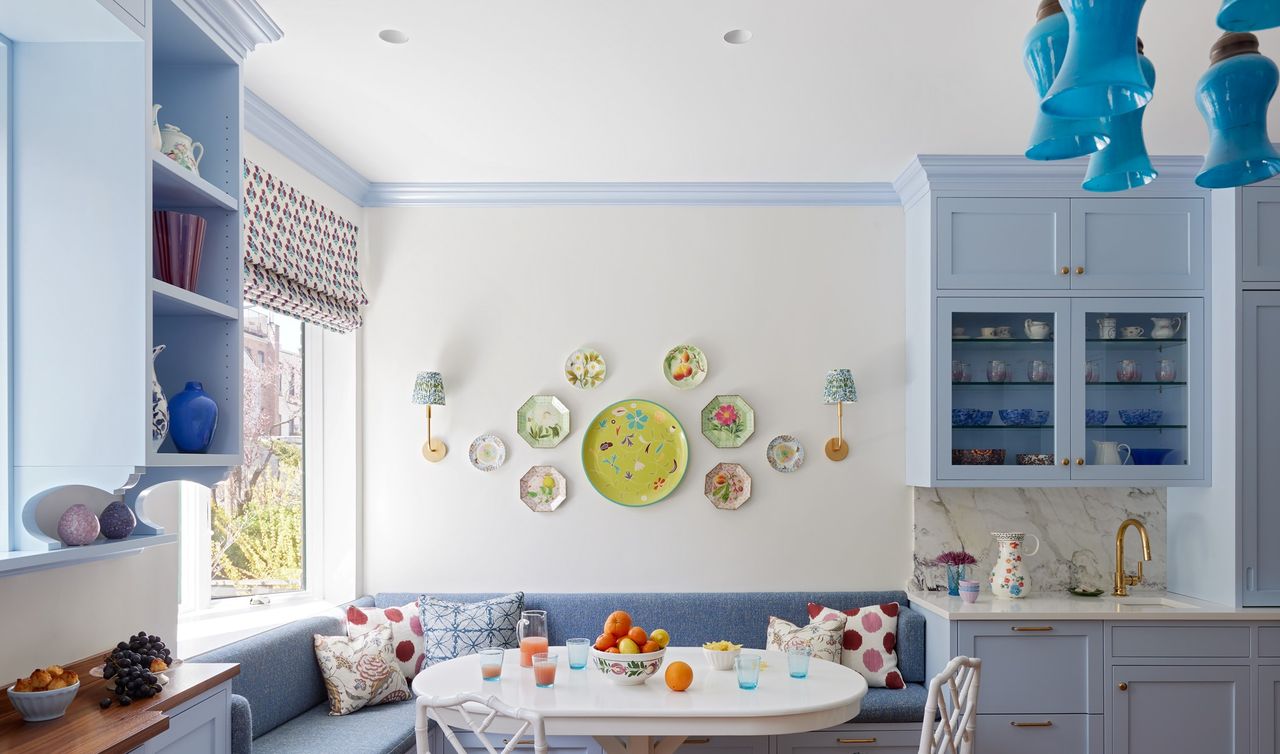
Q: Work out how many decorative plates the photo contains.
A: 9